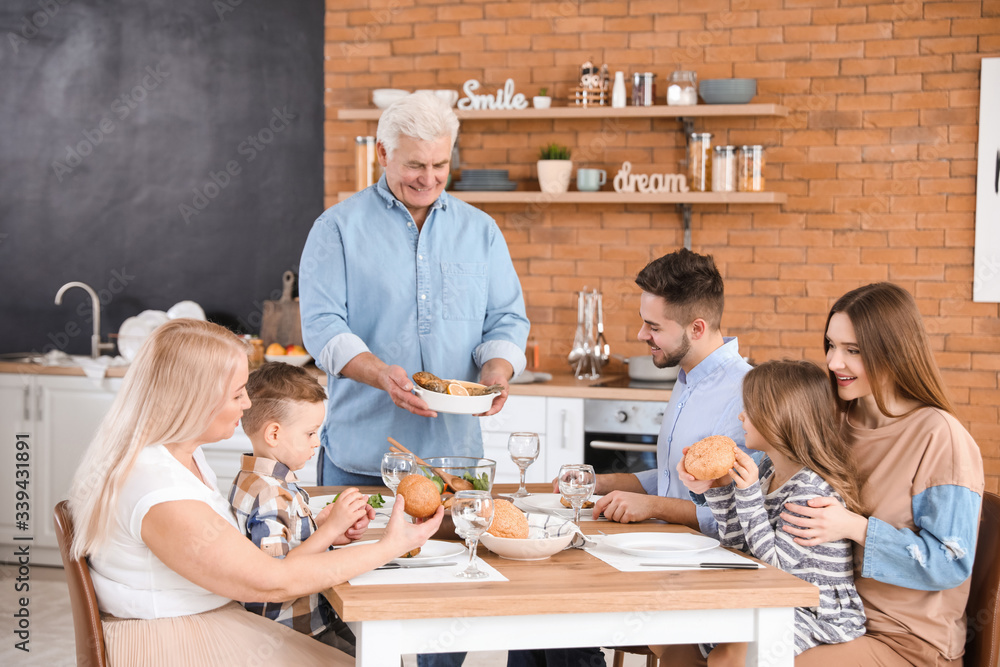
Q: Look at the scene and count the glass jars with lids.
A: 6